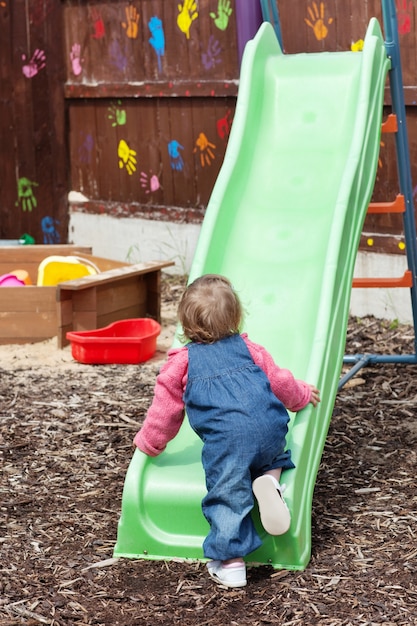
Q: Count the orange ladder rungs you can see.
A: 3